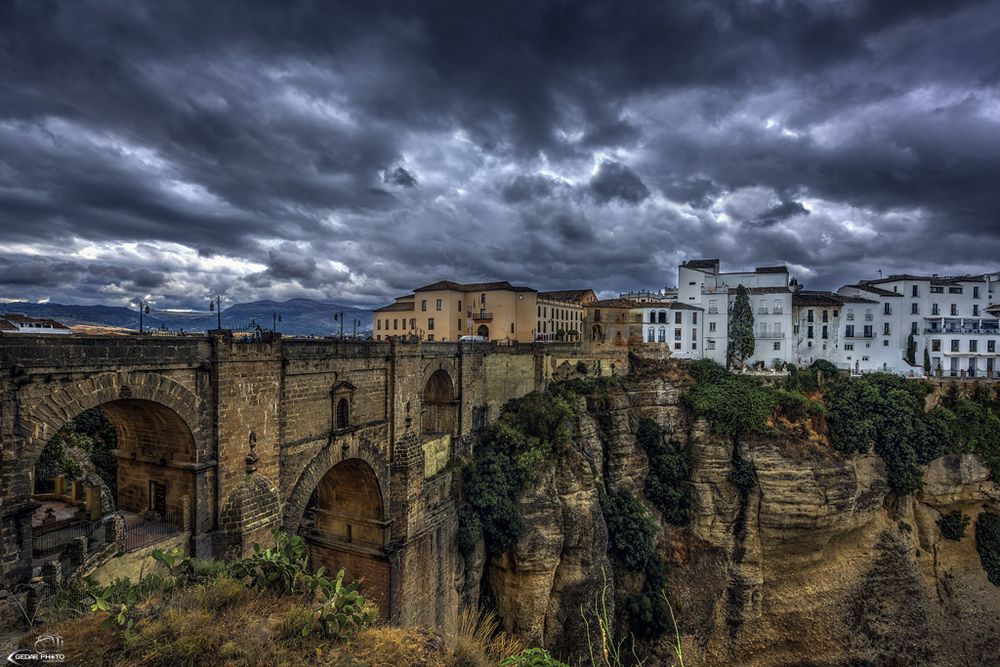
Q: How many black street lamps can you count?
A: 5